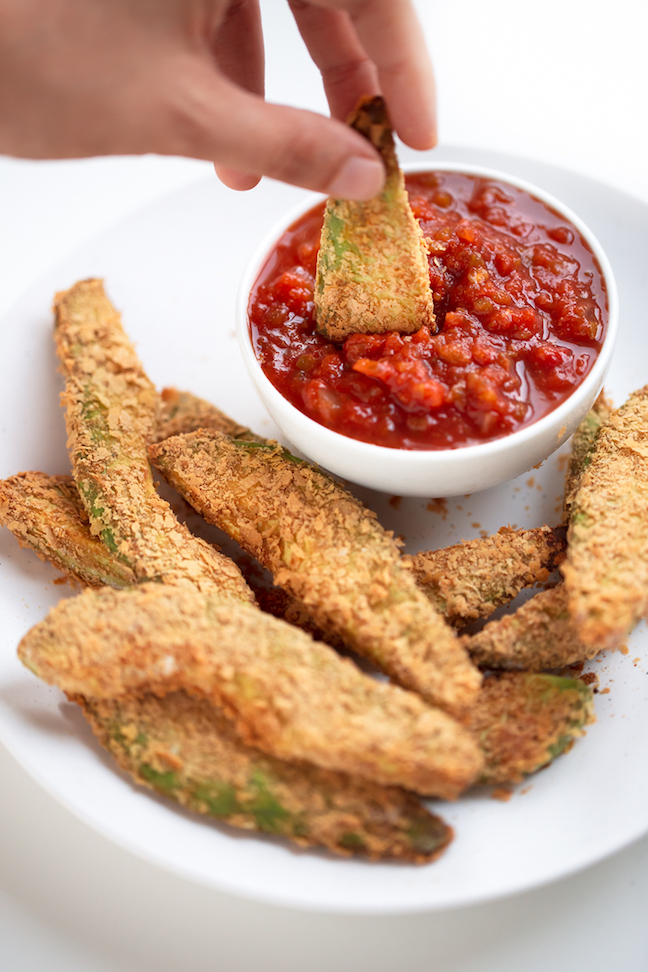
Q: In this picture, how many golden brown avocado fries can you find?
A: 12